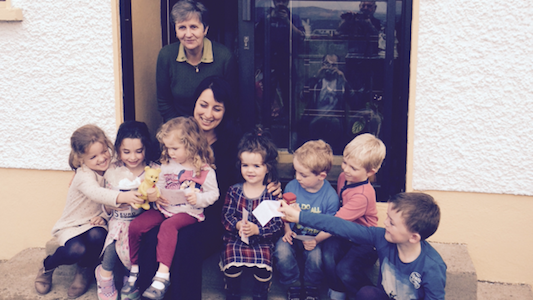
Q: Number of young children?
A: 7